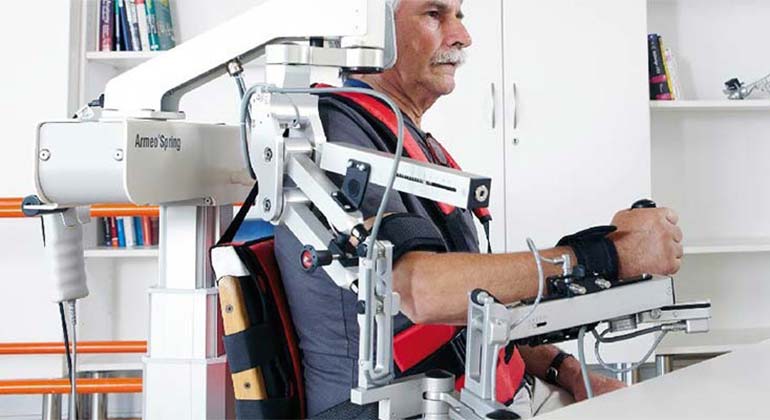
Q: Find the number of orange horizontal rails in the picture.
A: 3